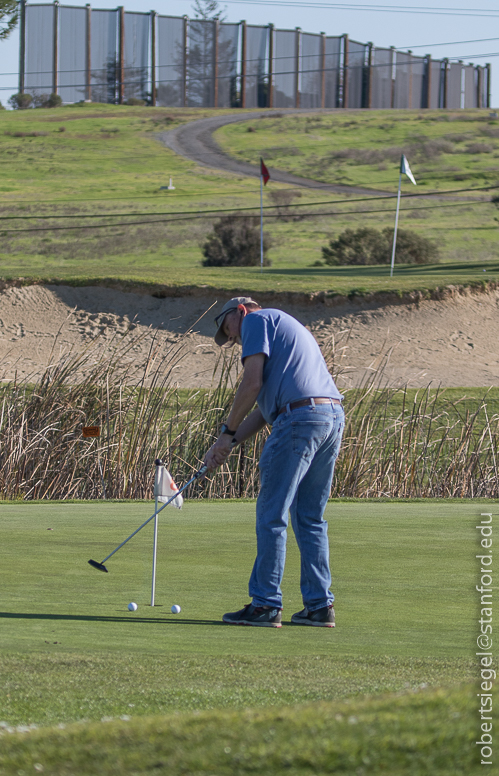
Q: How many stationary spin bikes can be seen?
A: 0